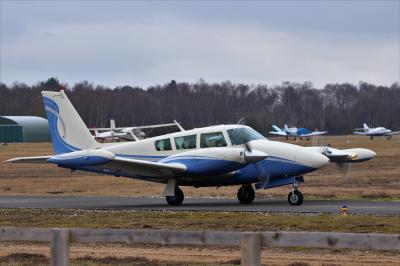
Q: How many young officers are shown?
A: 0